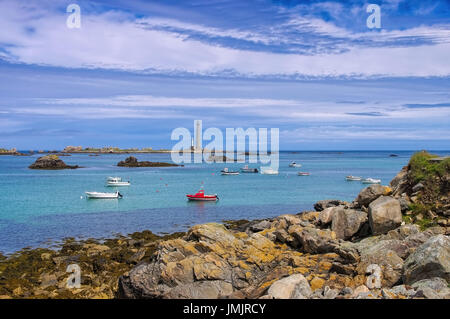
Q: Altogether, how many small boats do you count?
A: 10